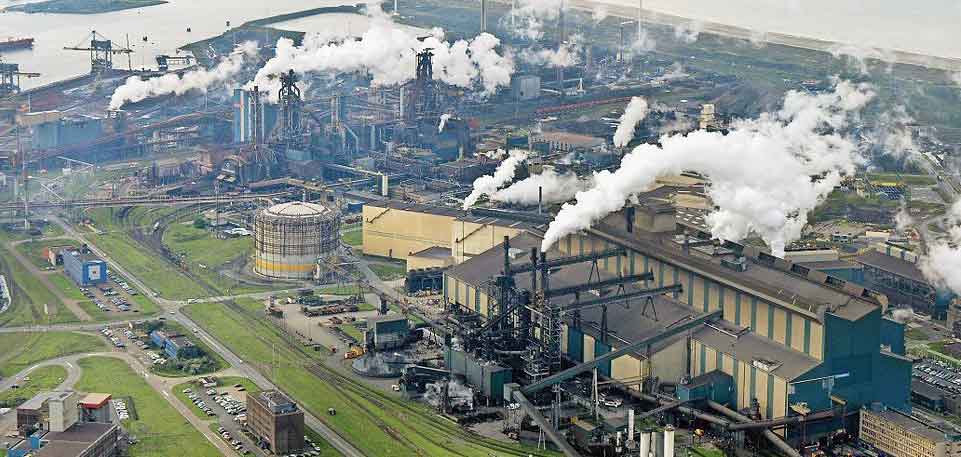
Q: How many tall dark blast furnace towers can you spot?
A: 2